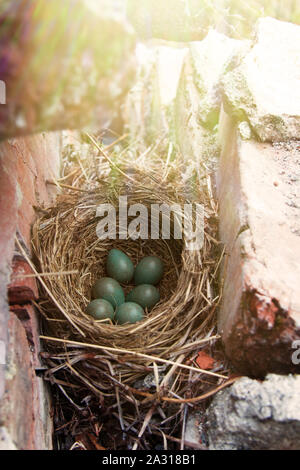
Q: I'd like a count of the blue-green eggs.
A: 6